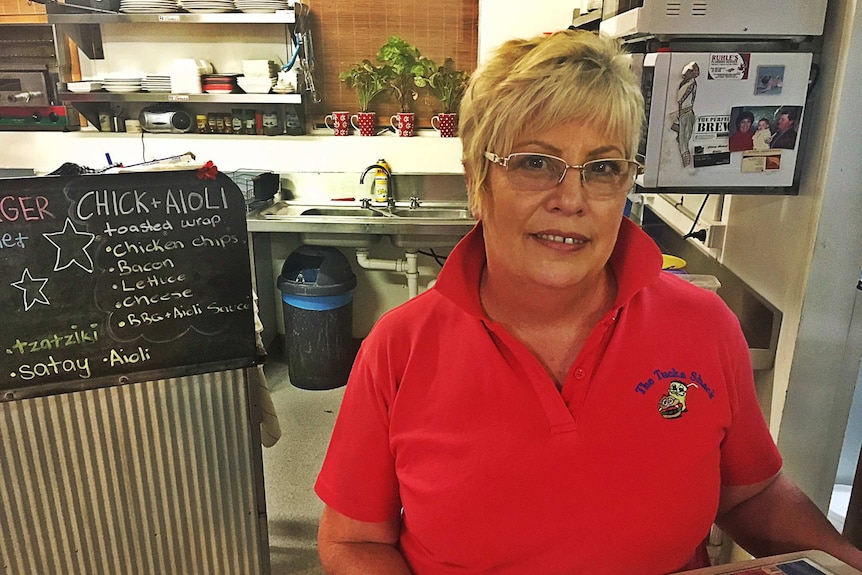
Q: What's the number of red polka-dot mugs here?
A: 2